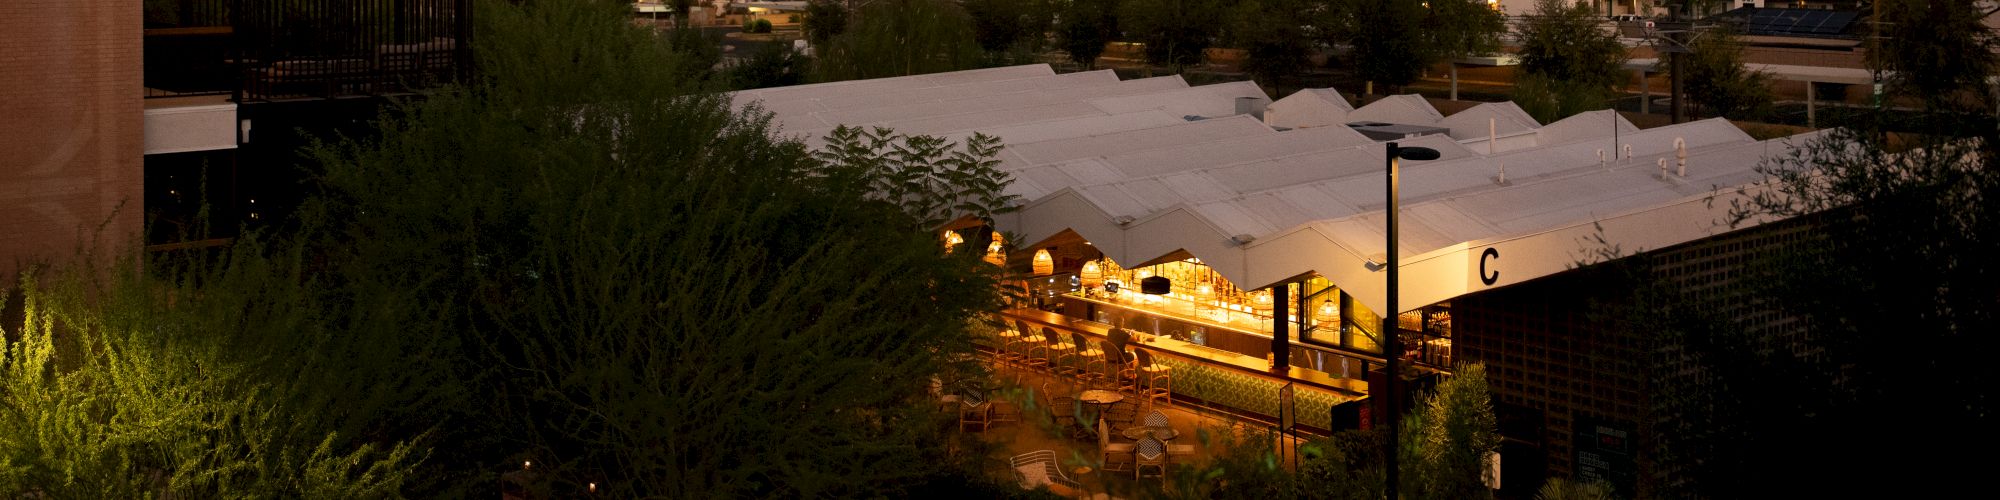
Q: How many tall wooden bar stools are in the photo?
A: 6